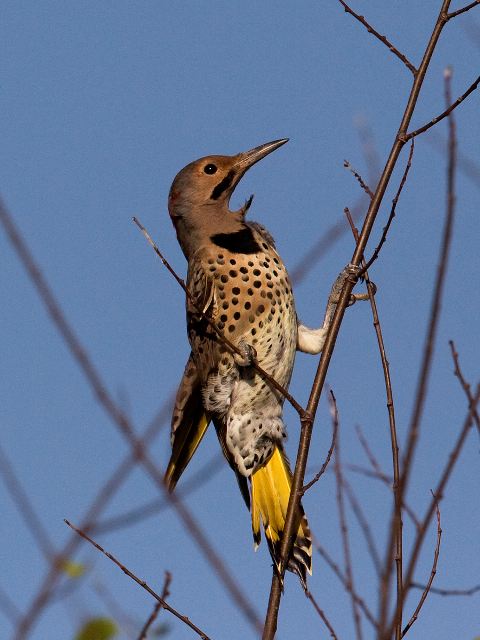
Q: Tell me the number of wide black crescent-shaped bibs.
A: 1